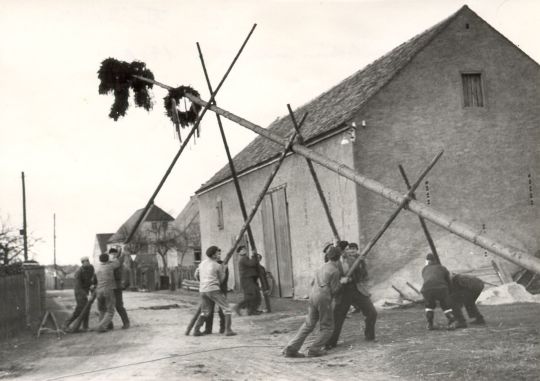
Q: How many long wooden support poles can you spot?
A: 6